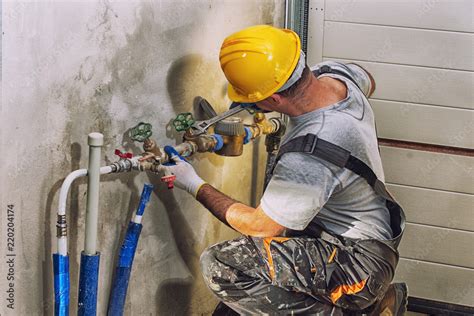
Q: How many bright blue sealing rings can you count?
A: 2